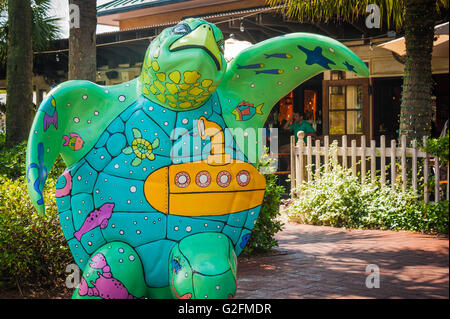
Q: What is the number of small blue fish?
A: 3